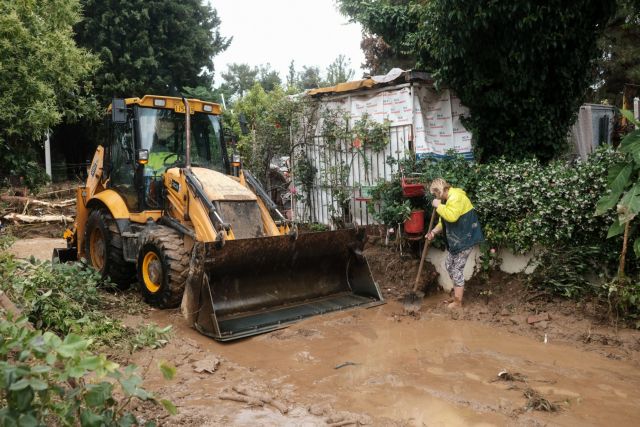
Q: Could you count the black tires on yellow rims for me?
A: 2